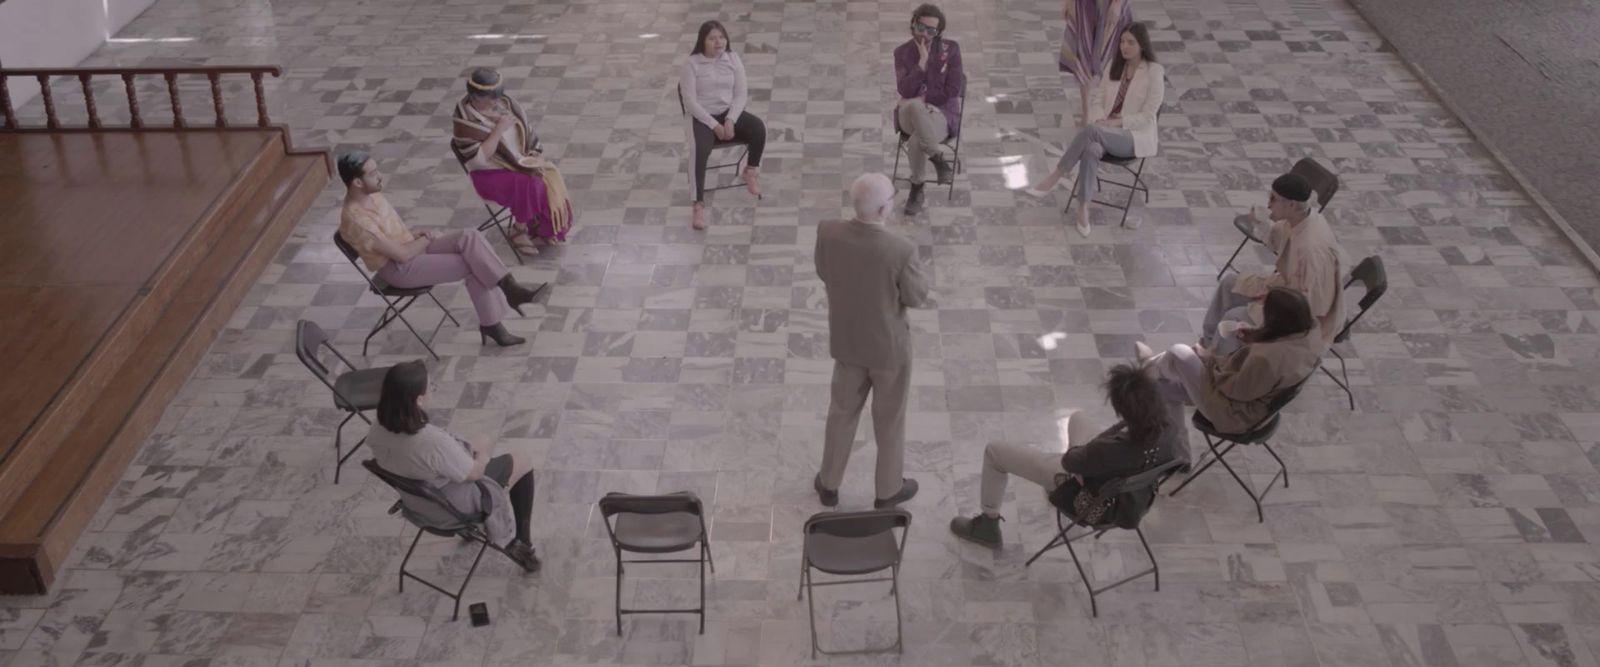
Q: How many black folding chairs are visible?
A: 13